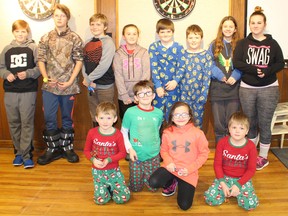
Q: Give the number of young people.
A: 12